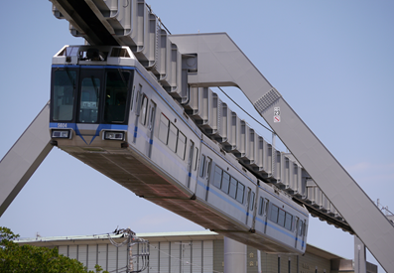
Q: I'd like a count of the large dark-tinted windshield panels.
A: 3